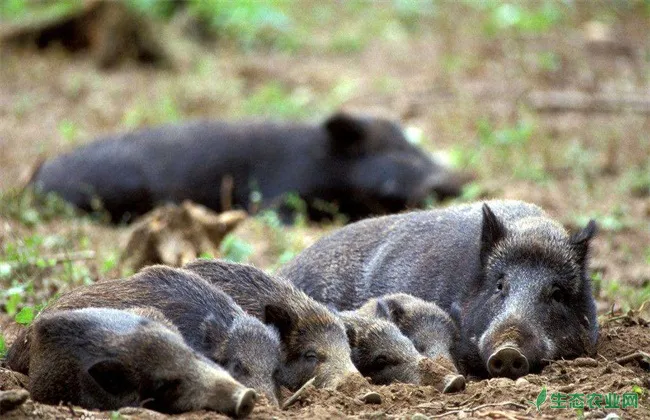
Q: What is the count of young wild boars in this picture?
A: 5